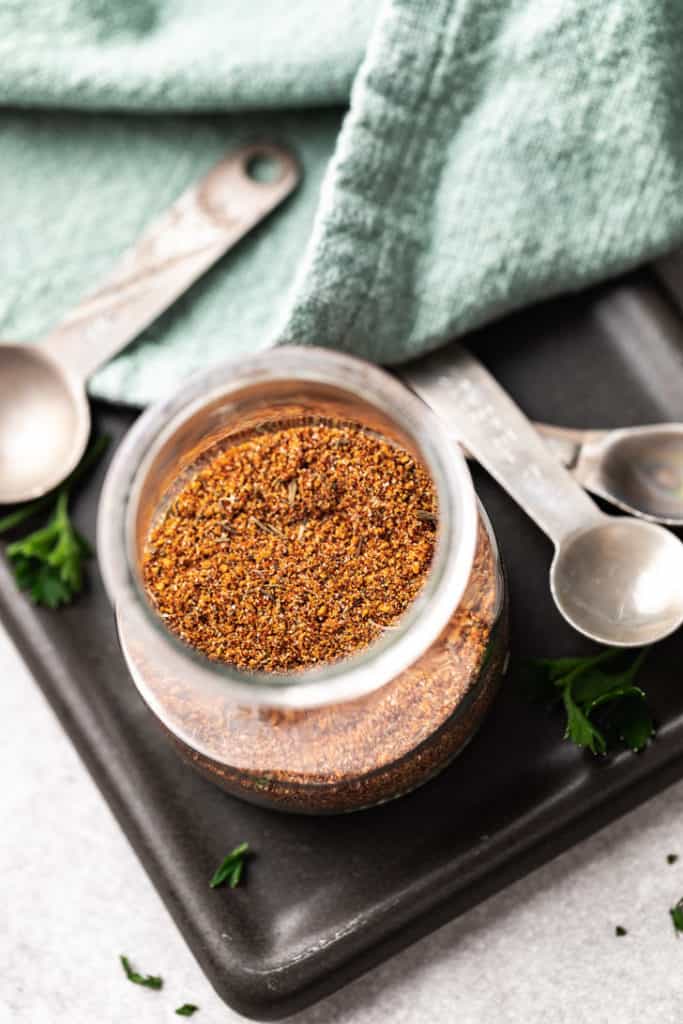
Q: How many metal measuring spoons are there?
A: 3